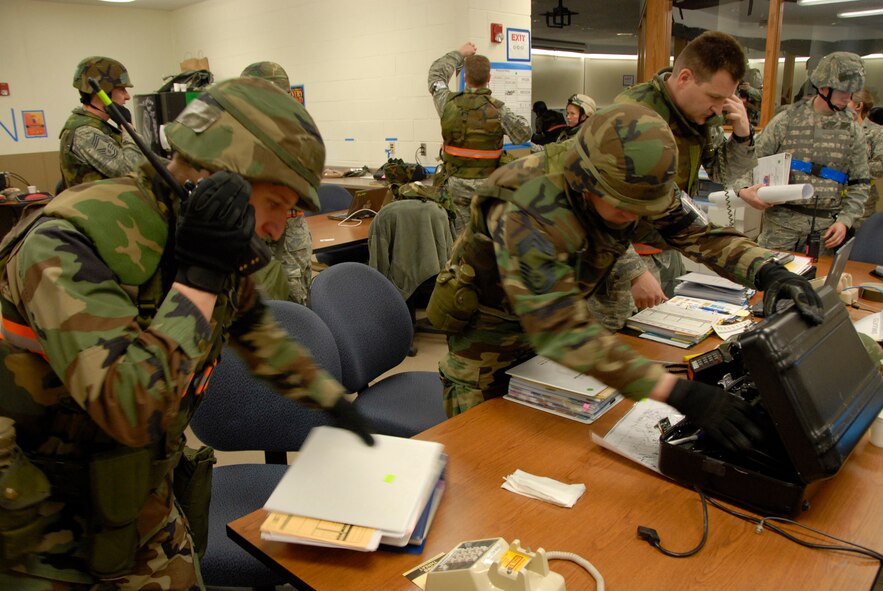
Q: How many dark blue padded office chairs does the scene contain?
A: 4